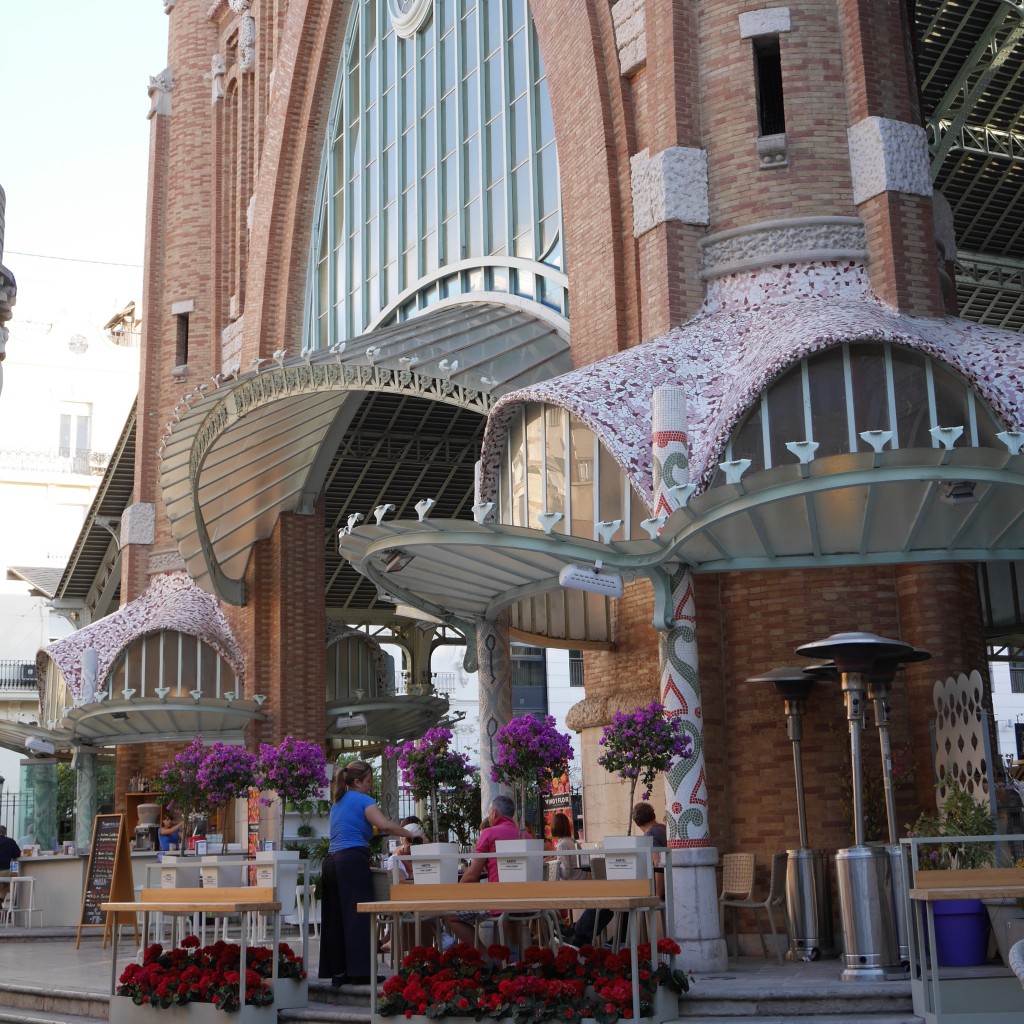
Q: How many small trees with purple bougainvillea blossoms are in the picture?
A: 6